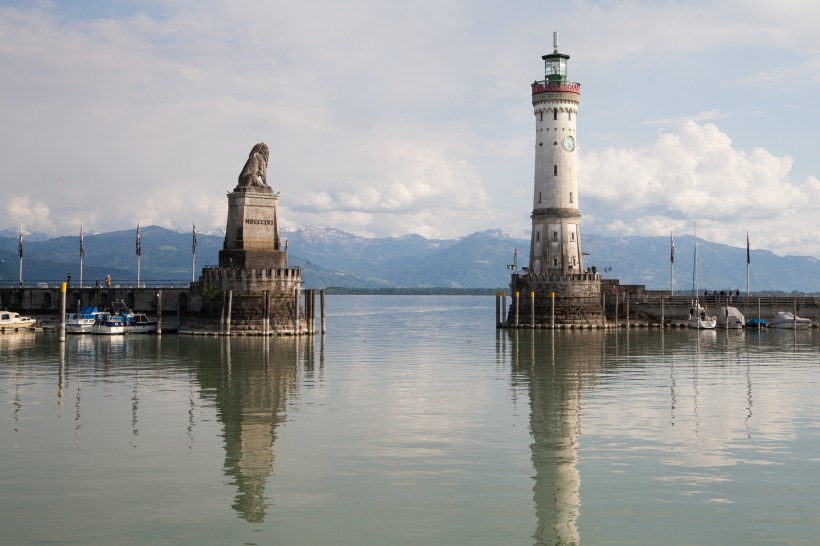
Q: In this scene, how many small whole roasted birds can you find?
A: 0